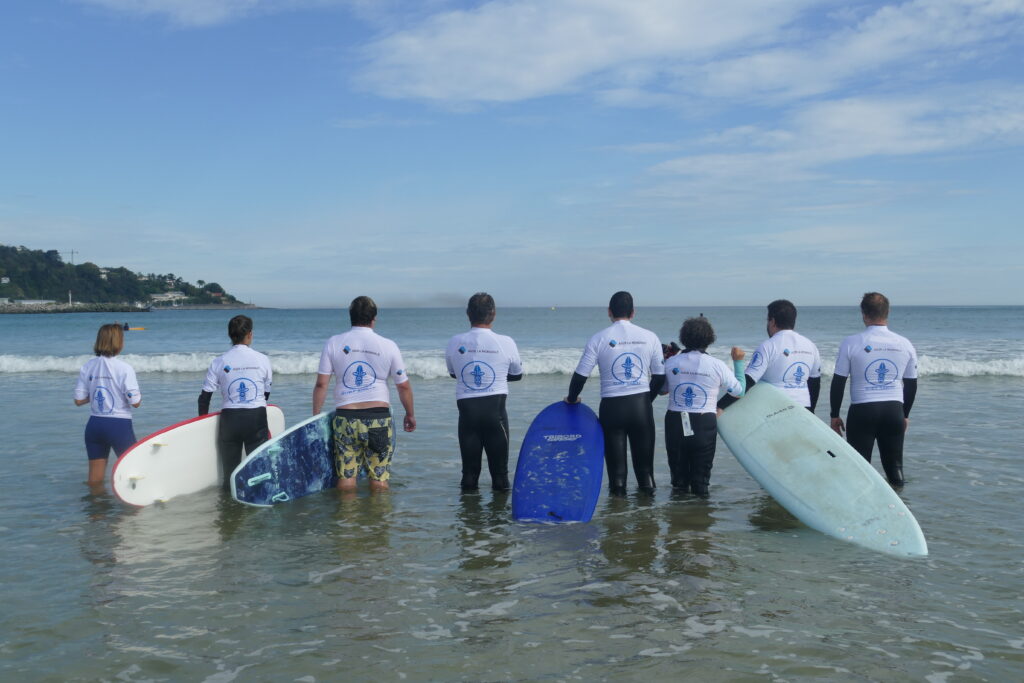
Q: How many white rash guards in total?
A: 8